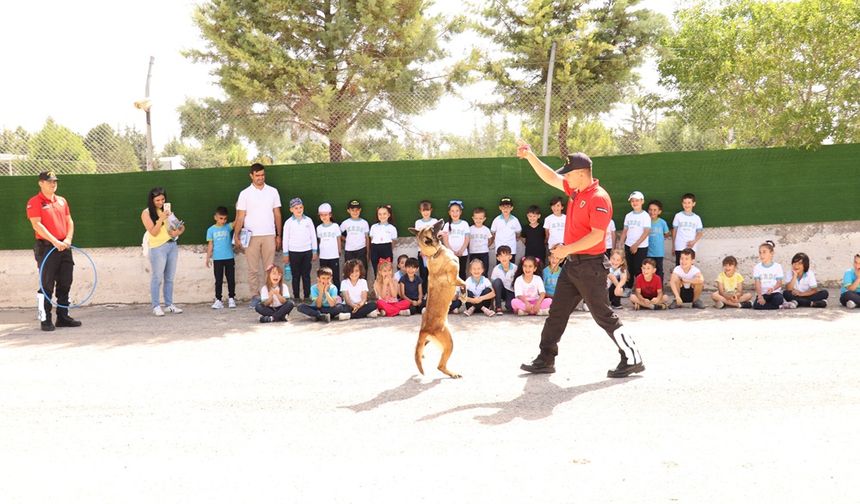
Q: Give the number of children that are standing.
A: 15